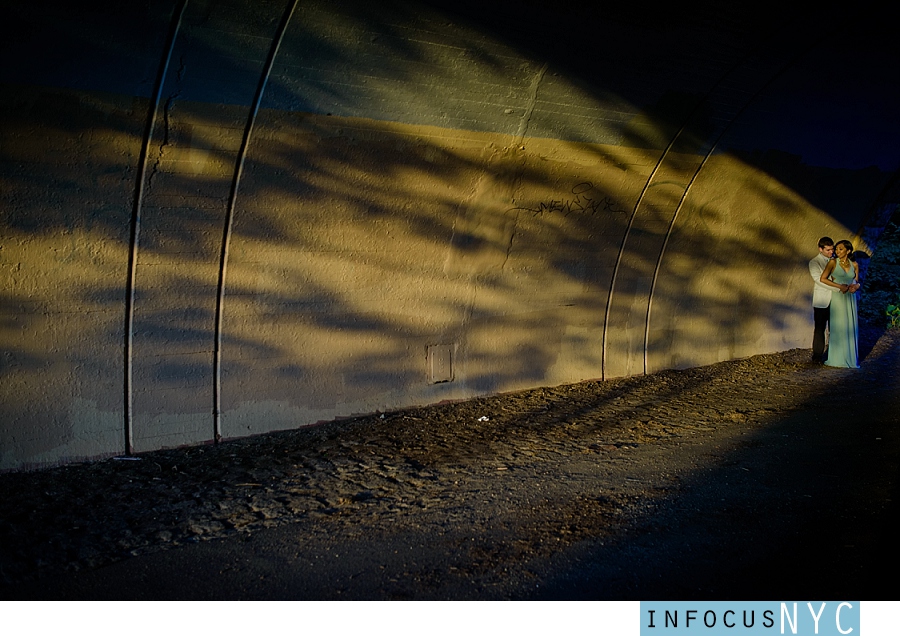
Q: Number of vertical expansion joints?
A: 4